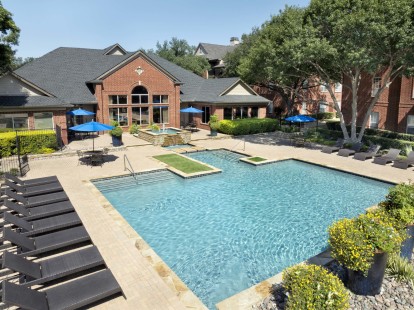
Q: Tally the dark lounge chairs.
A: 13